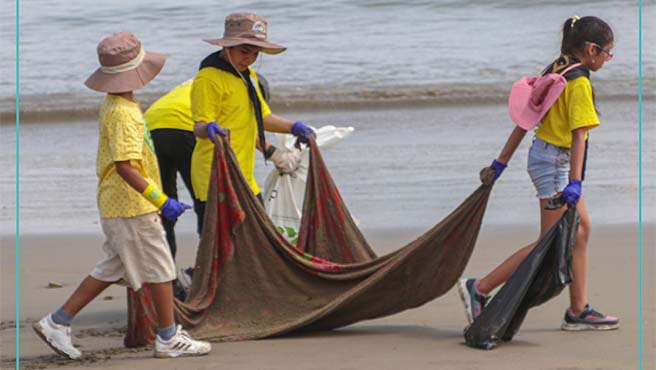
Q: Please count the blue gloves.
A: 5